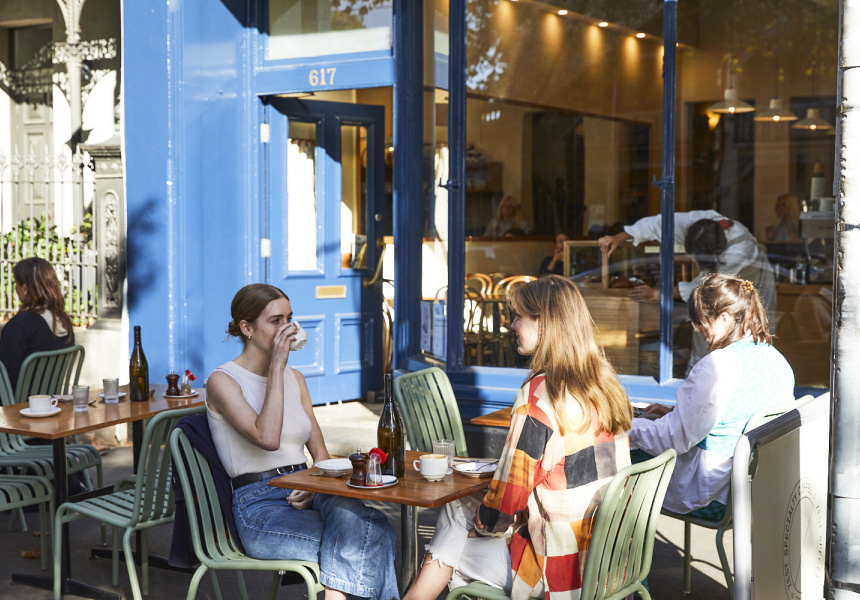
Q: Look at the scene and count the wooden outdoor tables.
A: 3